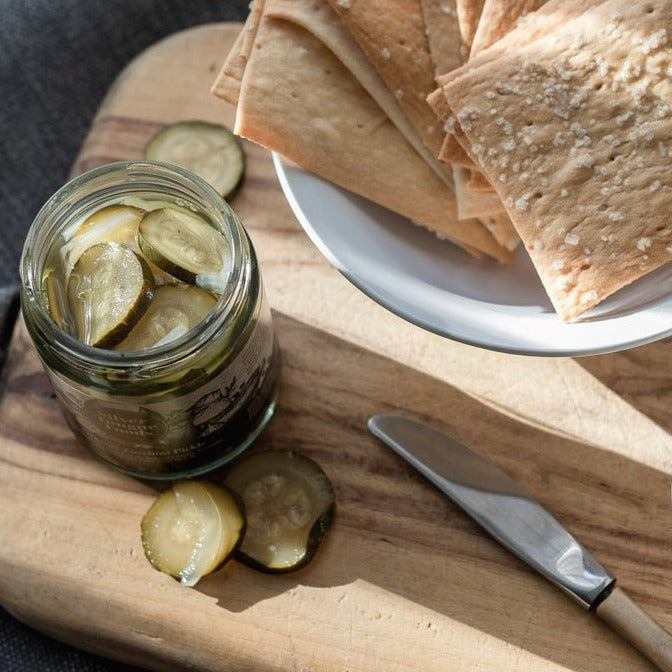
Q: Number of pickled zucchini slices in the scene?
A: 7